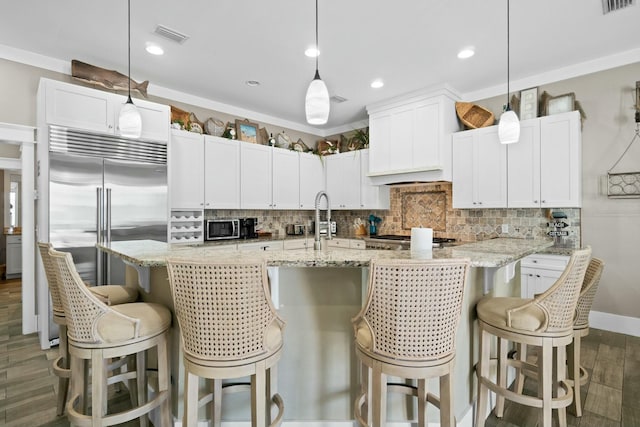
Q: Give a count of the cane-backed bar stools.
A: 6